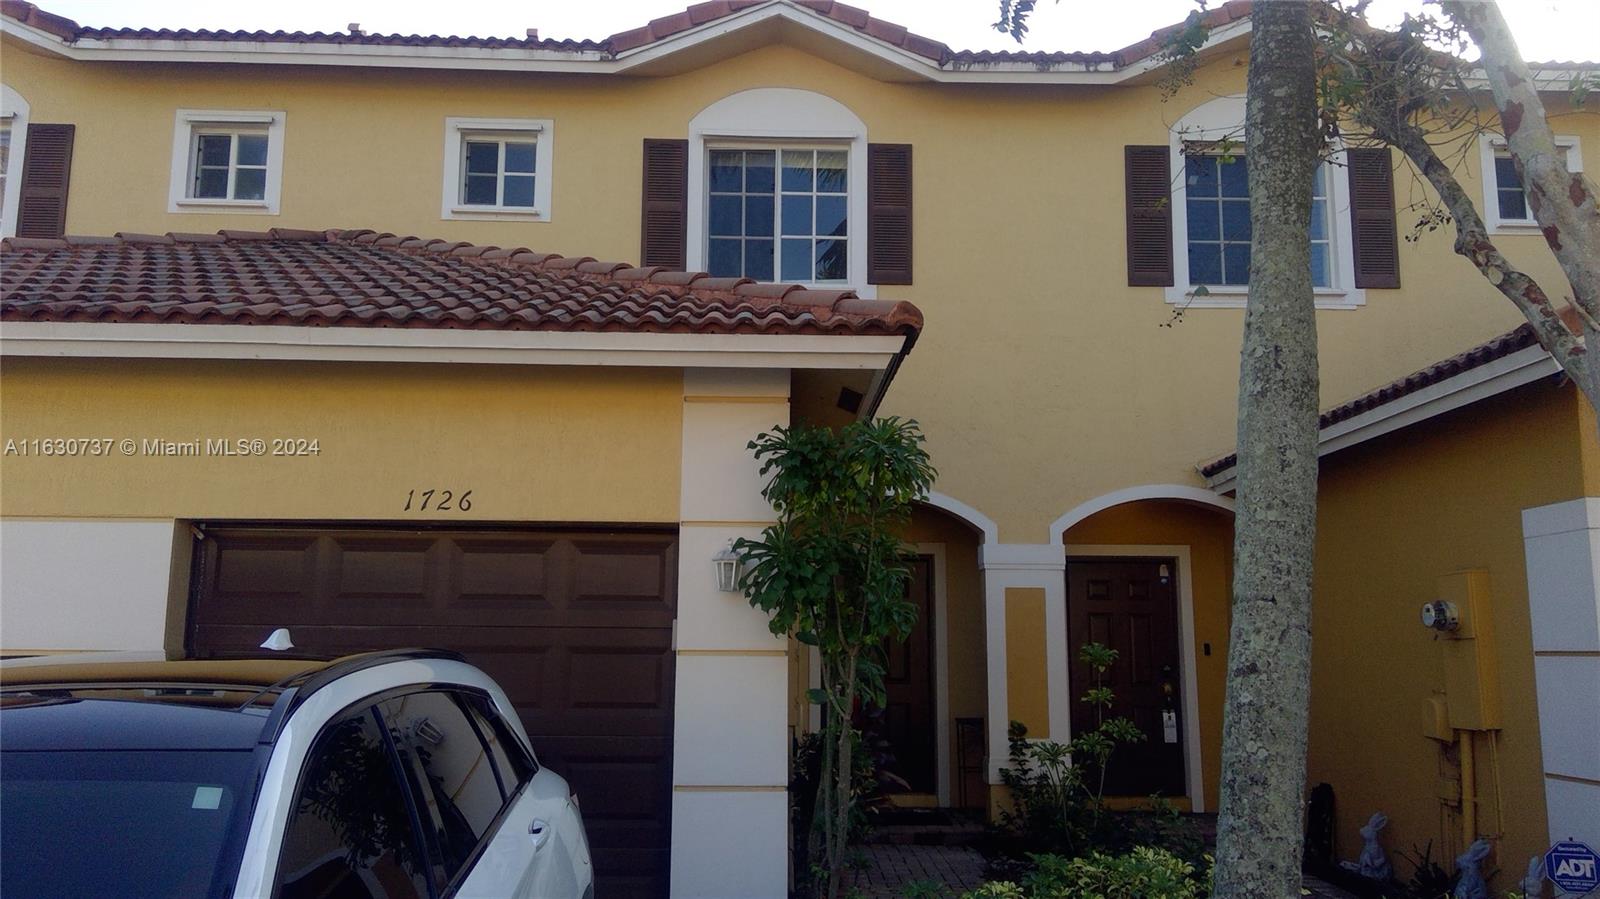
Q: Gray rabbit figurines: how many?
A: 3